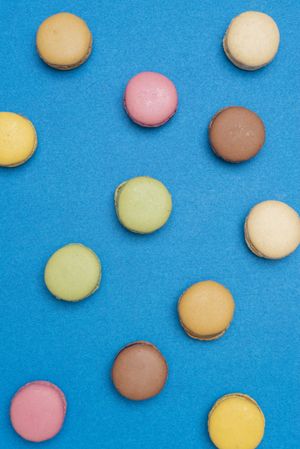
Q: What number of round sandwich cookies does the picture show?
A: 12